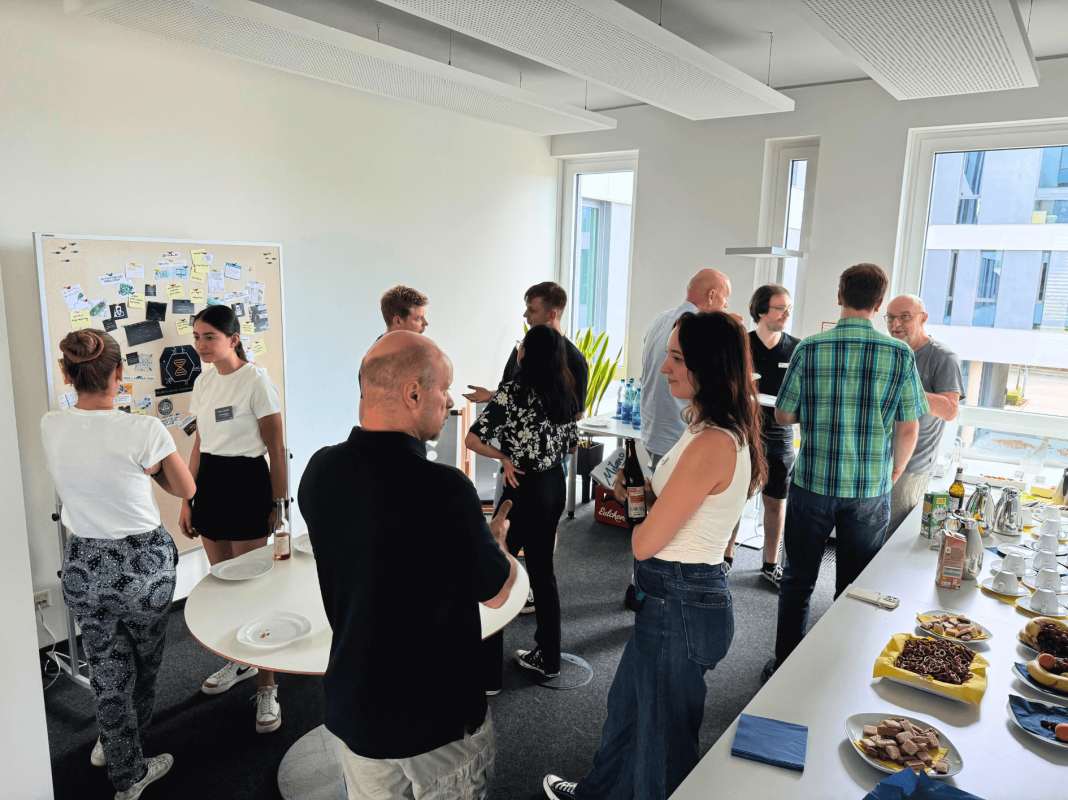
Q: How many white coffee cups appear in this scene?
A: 9